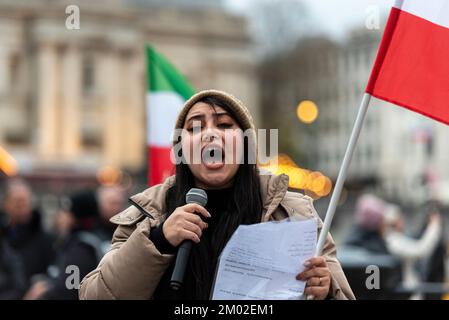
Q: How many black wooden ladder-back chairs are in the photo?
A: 0